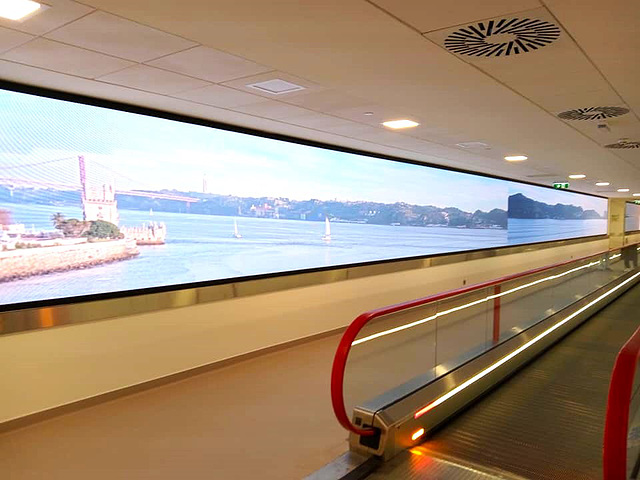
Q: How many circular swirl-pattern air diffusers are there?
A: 3